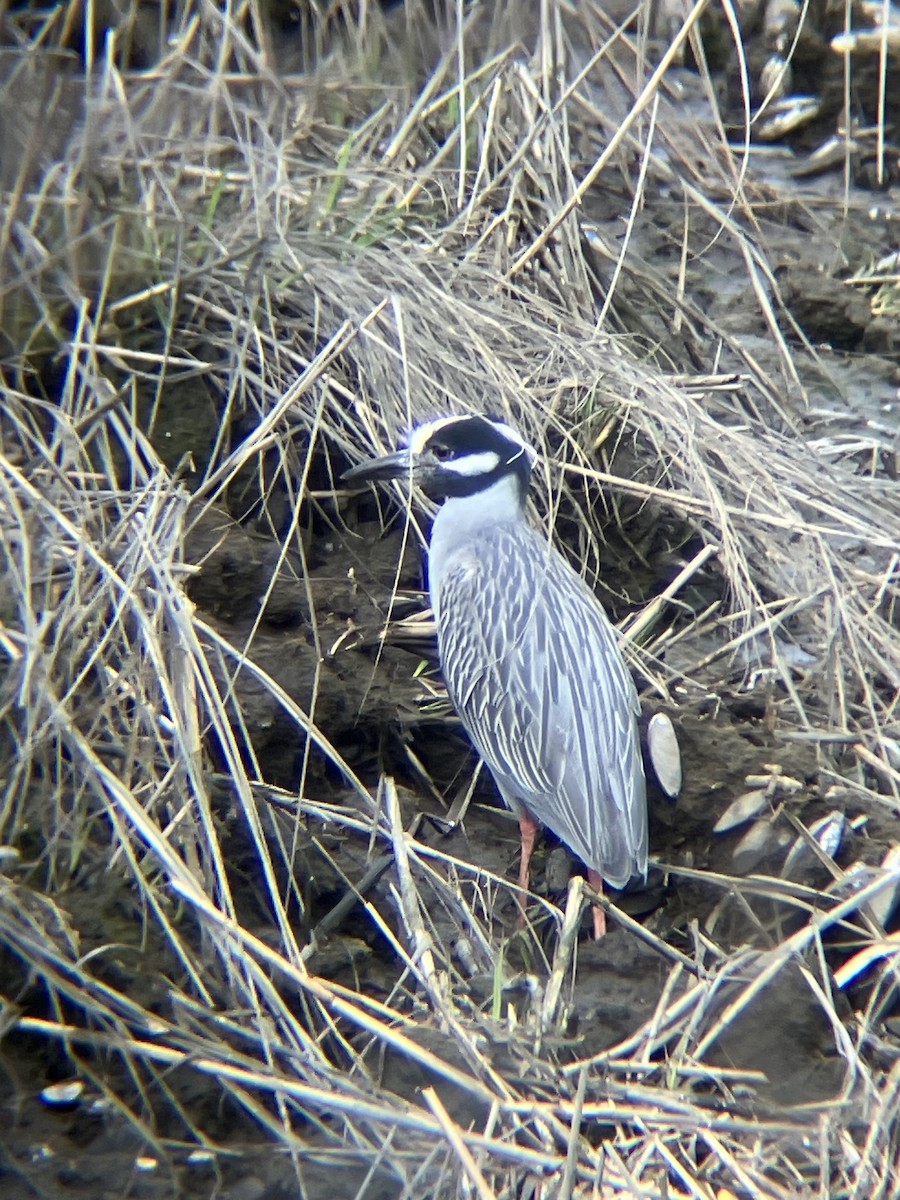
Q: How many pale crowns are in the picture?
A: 1